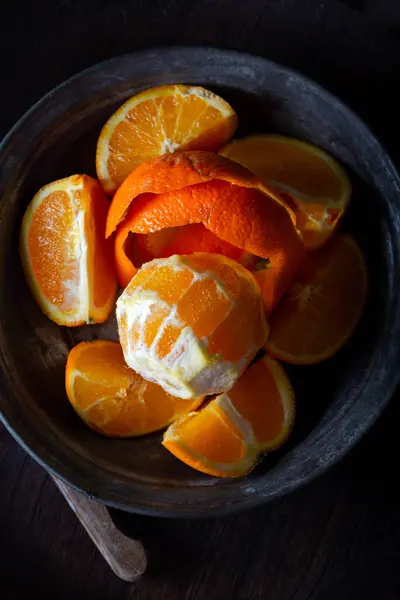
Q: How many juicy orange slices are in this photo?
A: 6